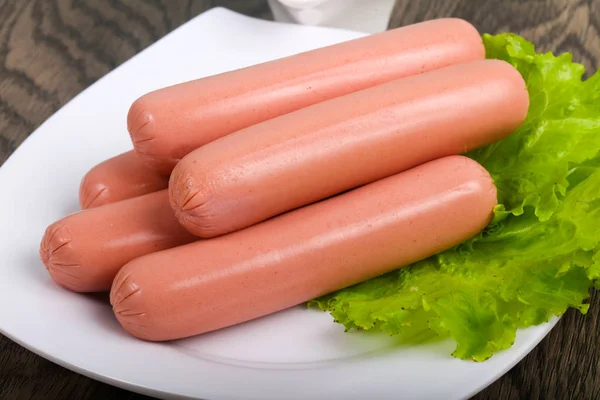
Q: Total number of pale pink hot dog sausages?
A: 5